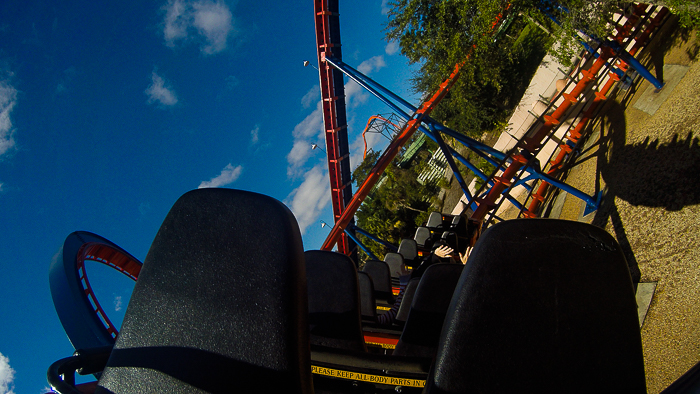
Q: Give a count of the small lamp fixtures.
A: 3